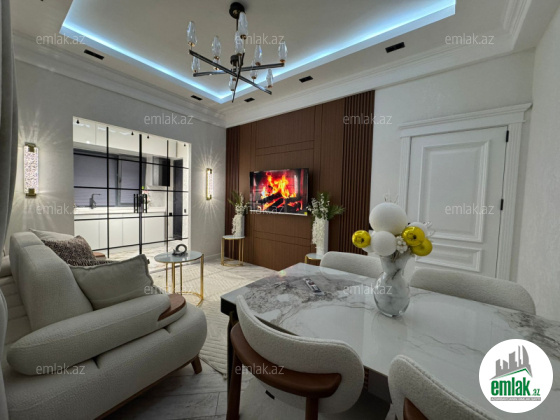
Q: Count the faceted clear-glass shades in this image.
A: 12